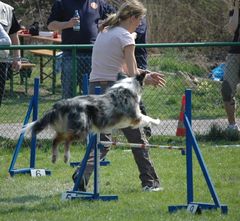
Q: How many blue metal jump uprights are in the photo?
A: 4